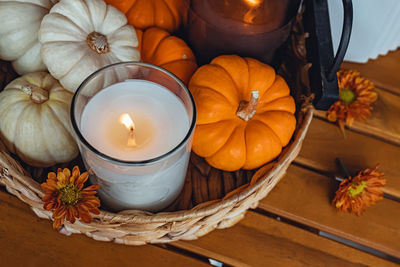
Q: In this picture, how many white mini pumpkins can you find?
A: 3